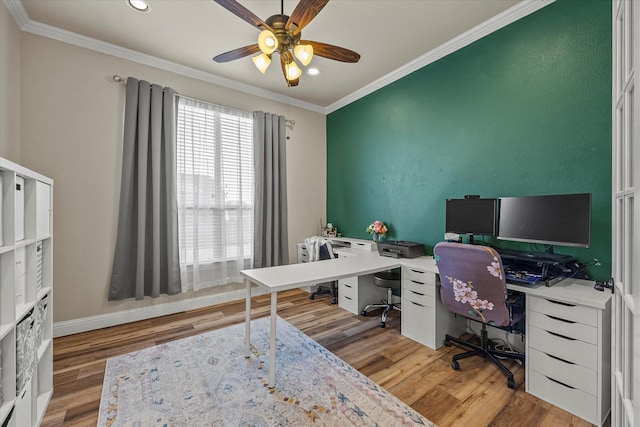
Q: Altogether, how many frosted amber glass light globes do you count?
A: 4